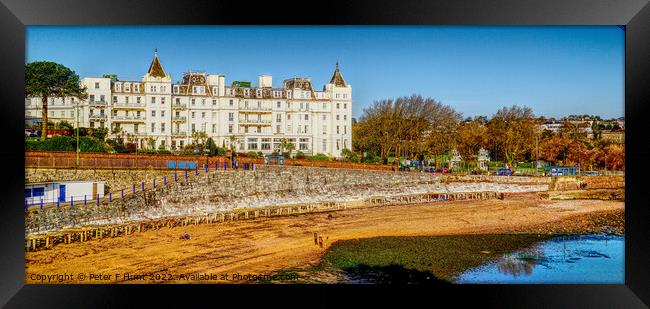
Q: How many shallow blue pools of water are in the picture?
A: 1